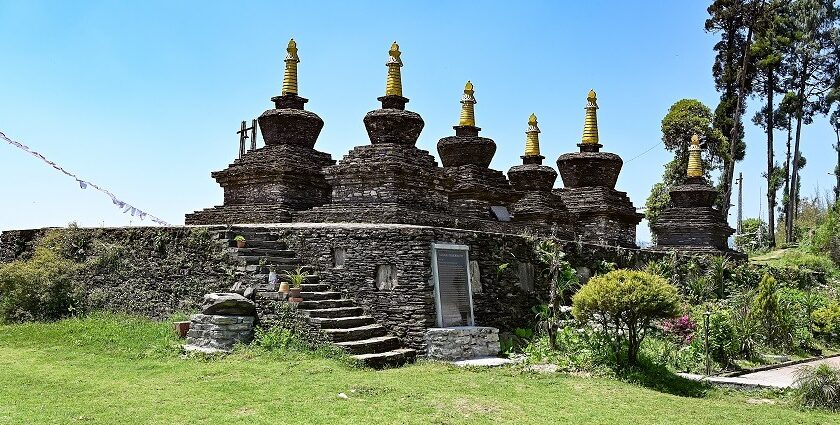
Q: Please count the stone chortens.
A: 6